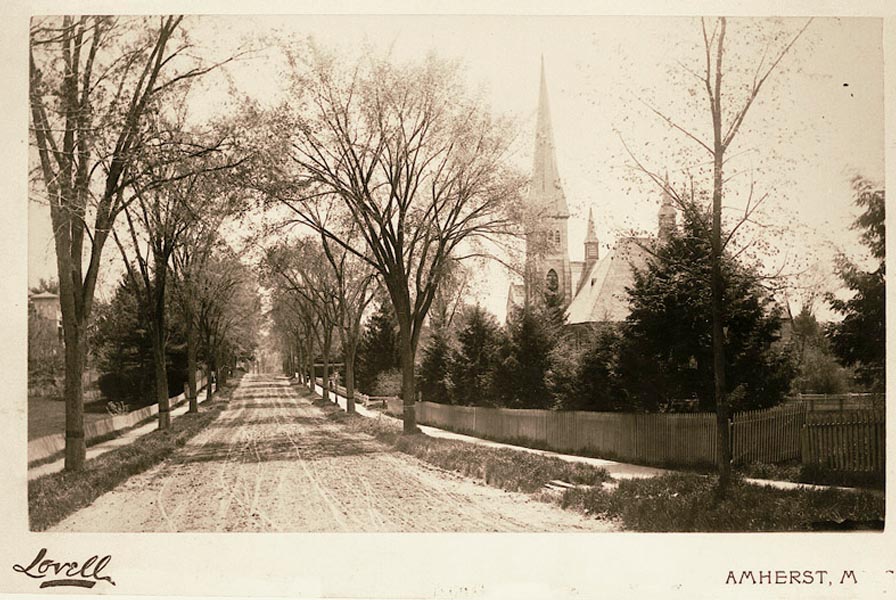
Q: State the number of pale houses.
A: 1